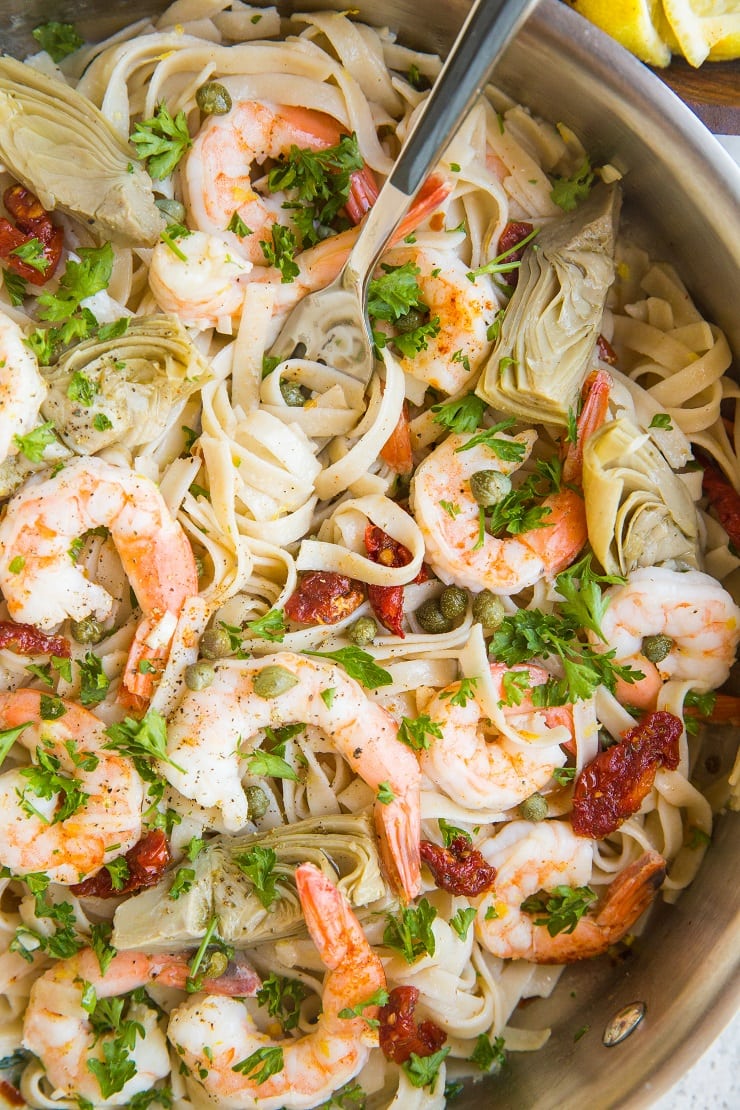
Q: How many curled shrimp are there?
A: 13